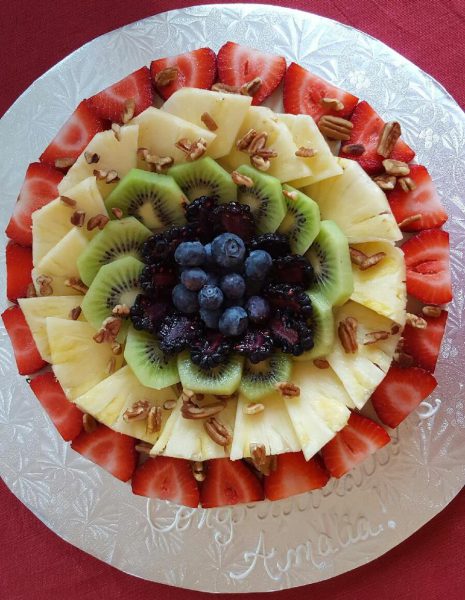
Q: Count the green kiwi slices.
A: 11